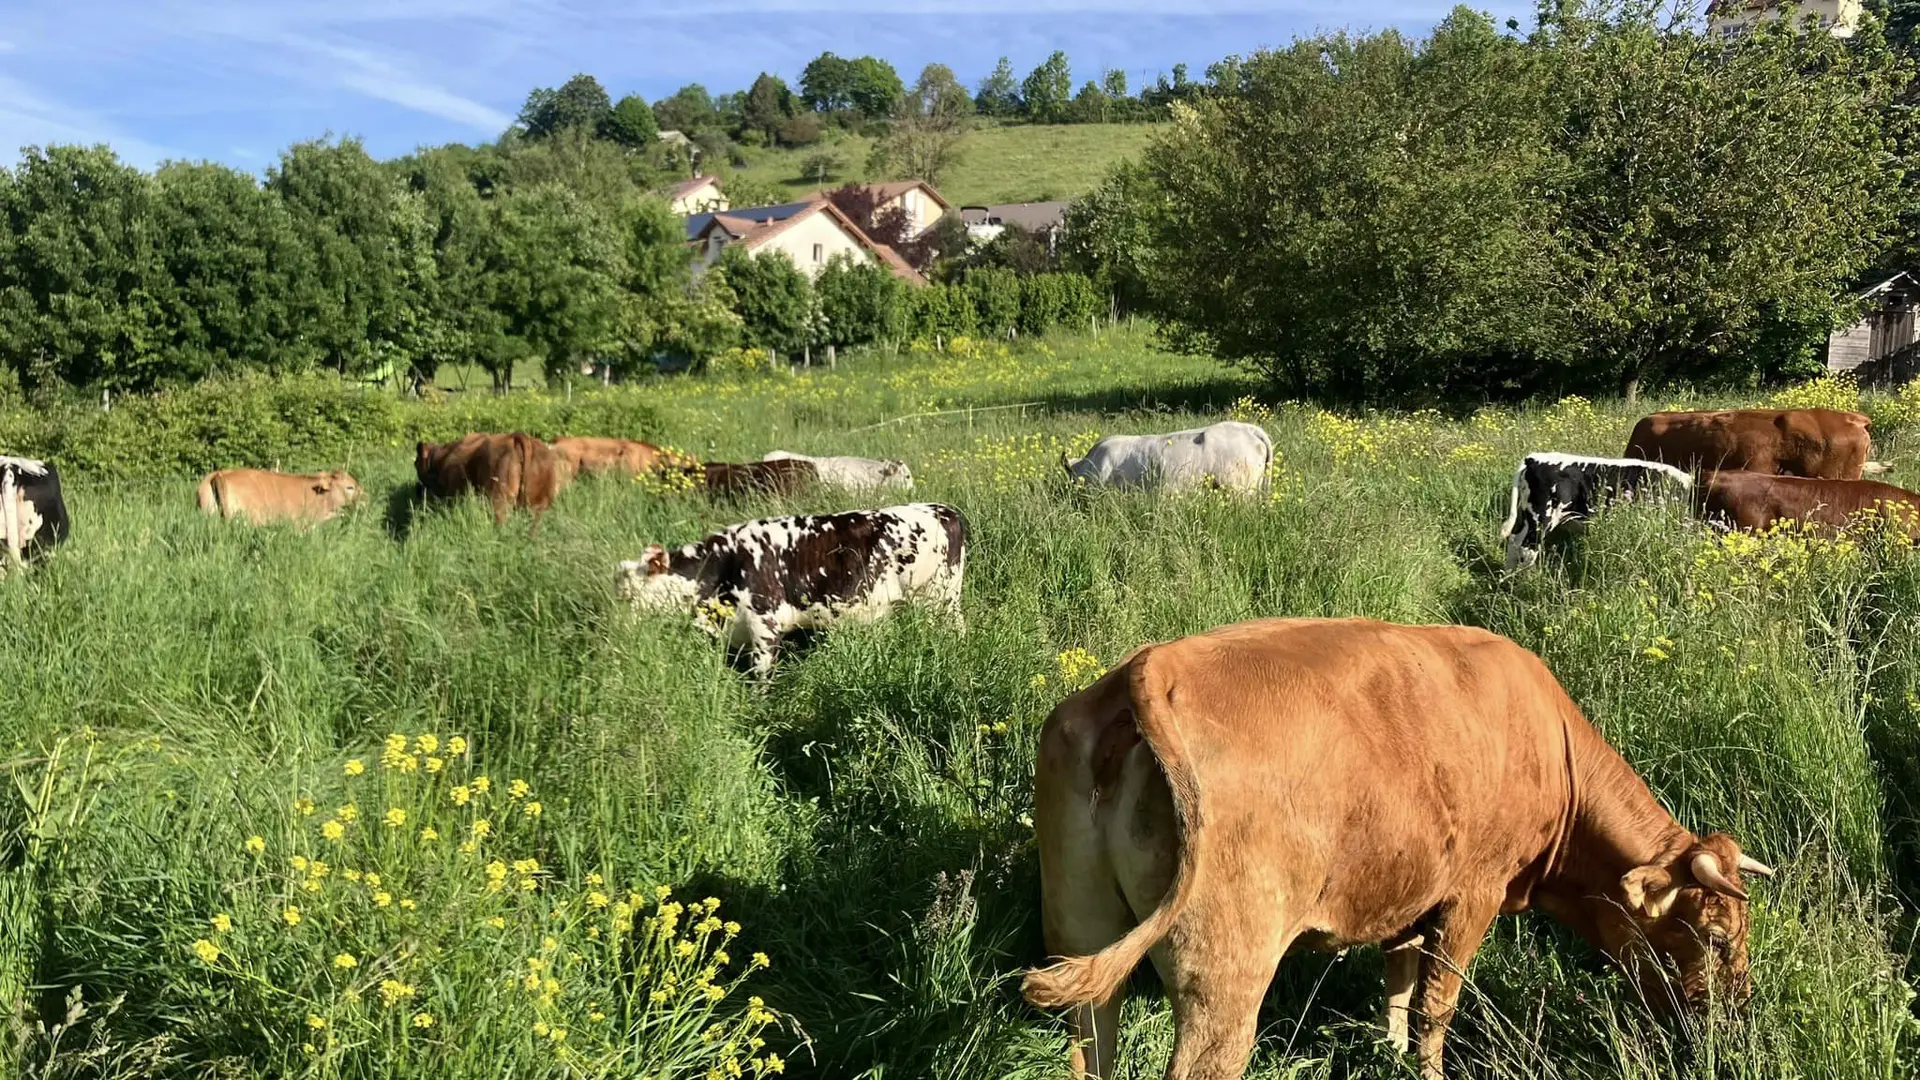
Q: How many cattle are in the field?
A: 12